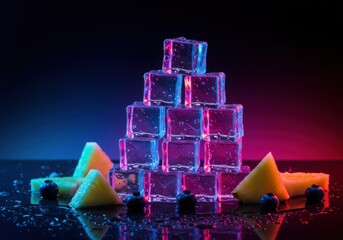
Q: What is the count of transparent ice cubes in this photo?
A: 13